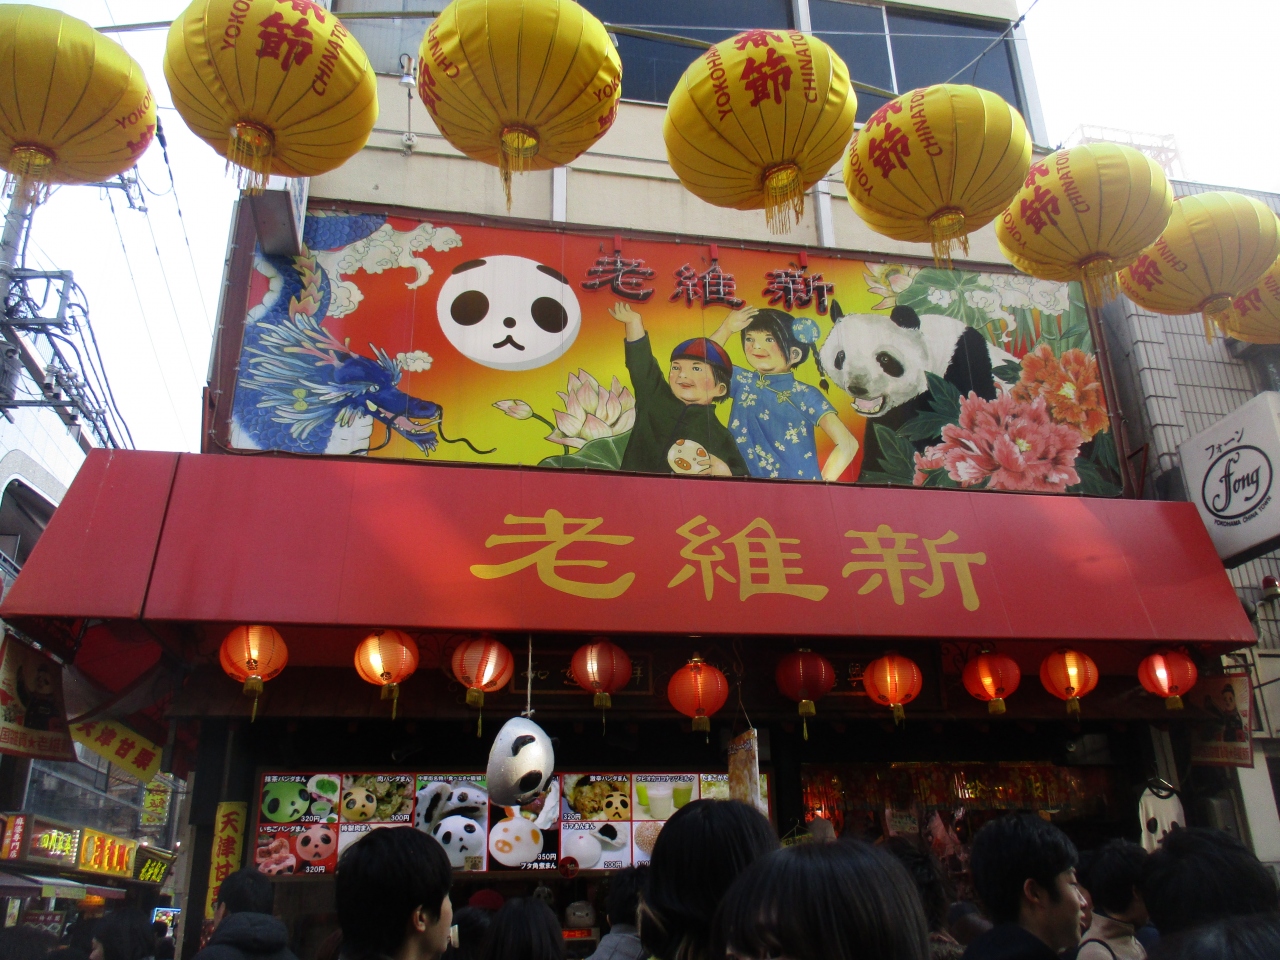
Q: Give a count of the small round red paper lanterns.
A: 10